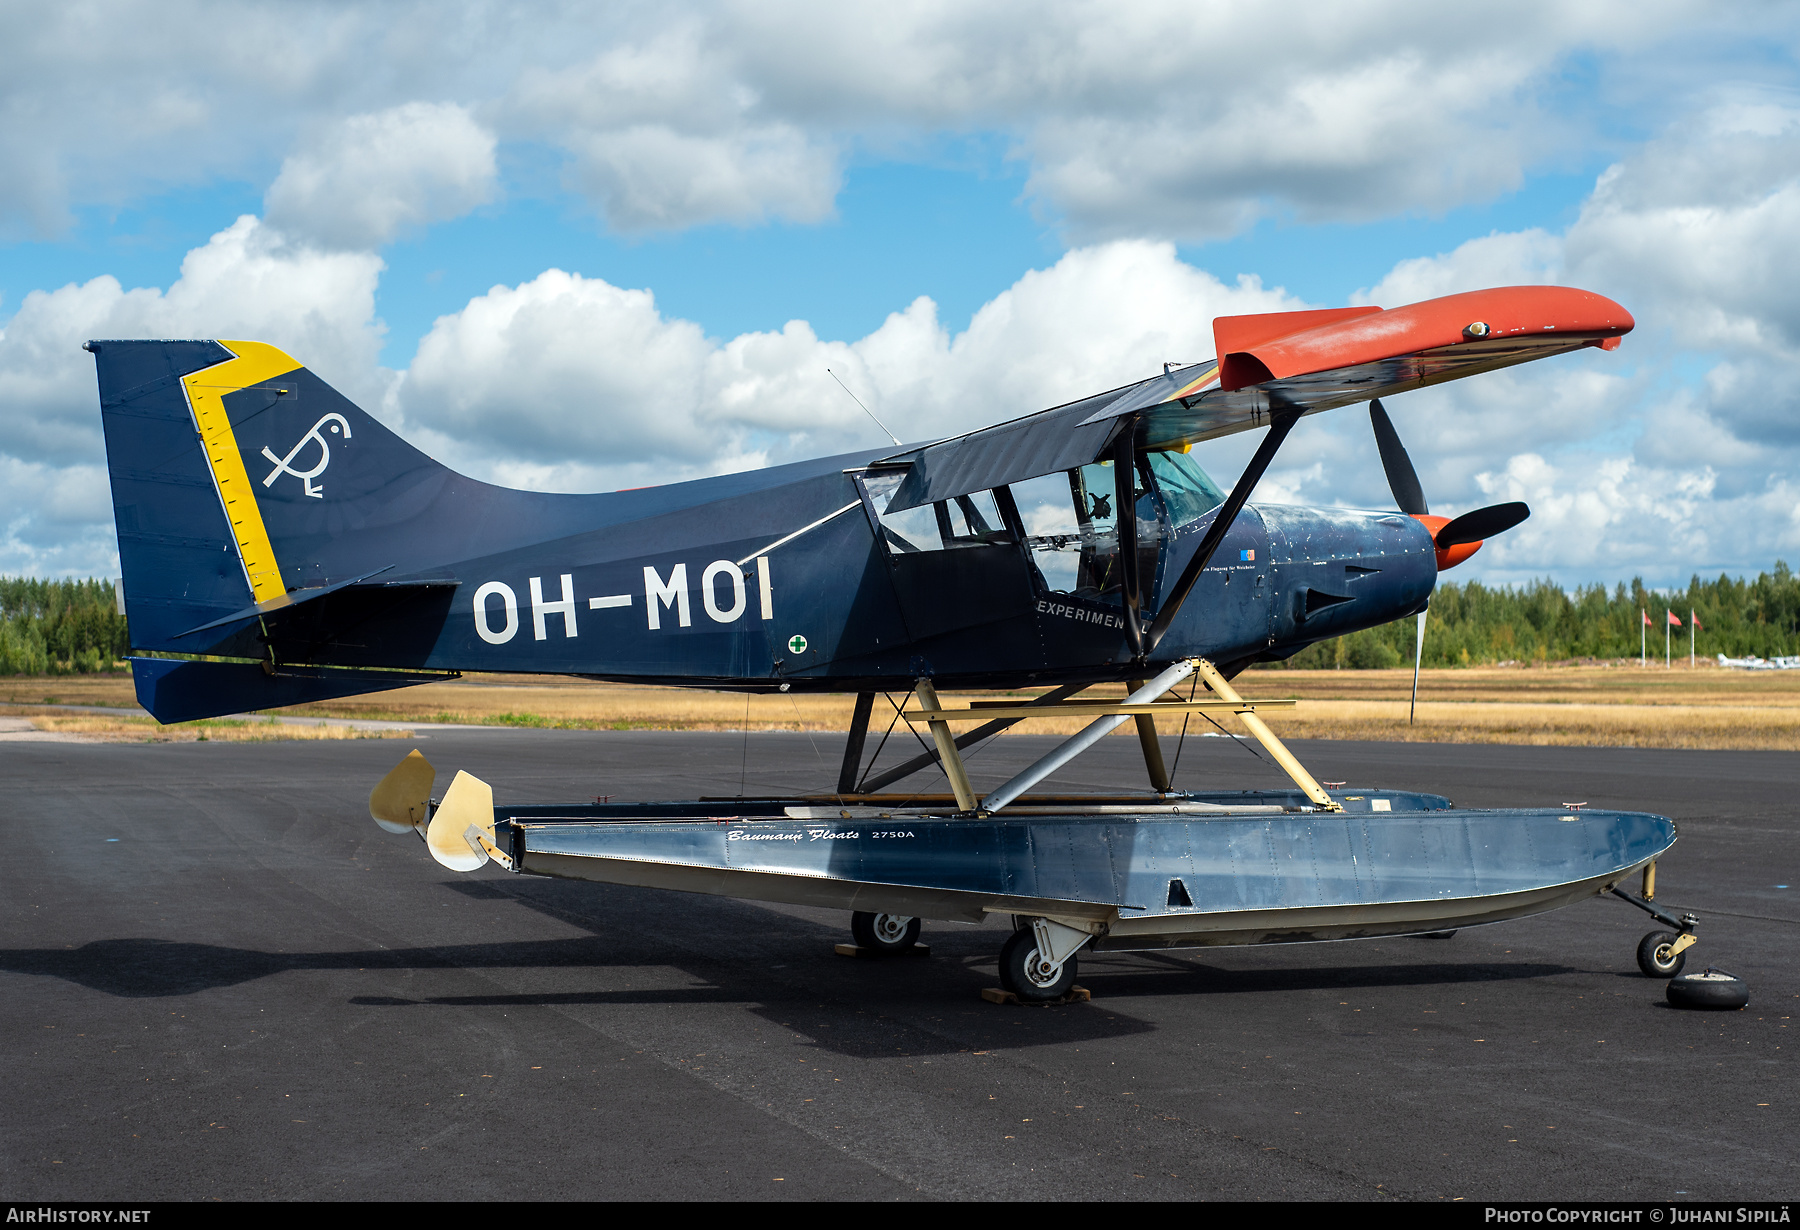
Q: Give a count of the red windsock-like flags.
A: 3